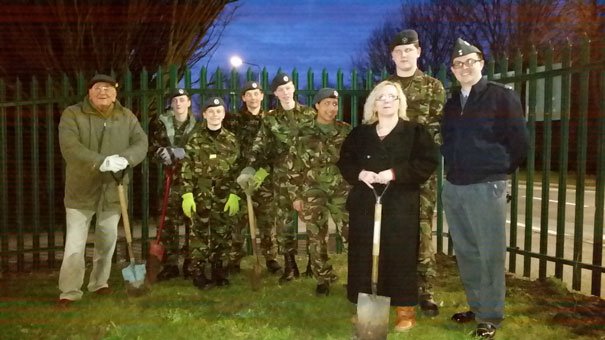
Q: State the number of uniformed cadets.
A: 6